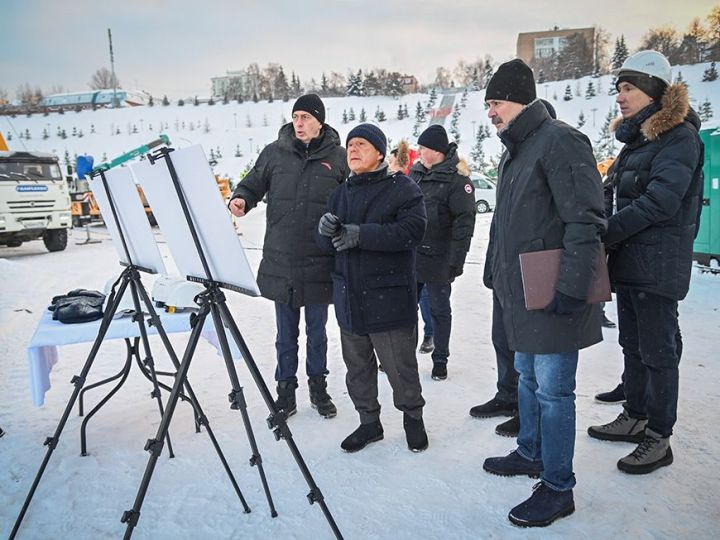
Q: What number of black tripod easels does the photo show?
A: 2